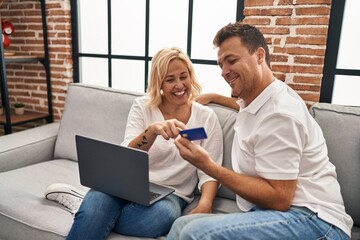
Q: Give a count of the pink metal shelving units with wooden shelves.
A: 0